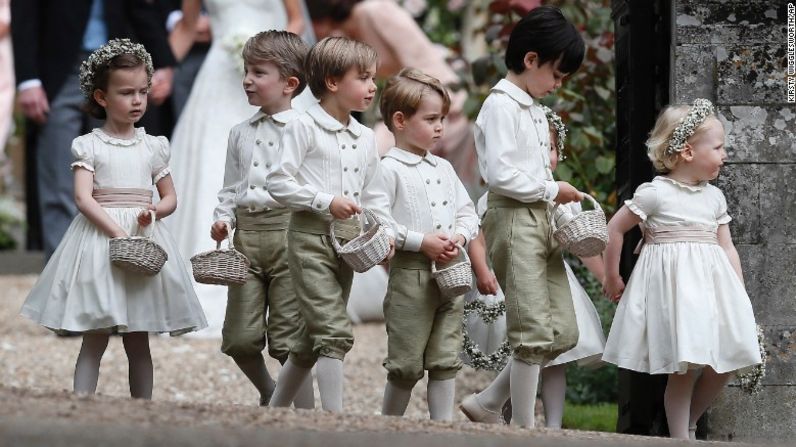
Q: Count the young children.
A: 7